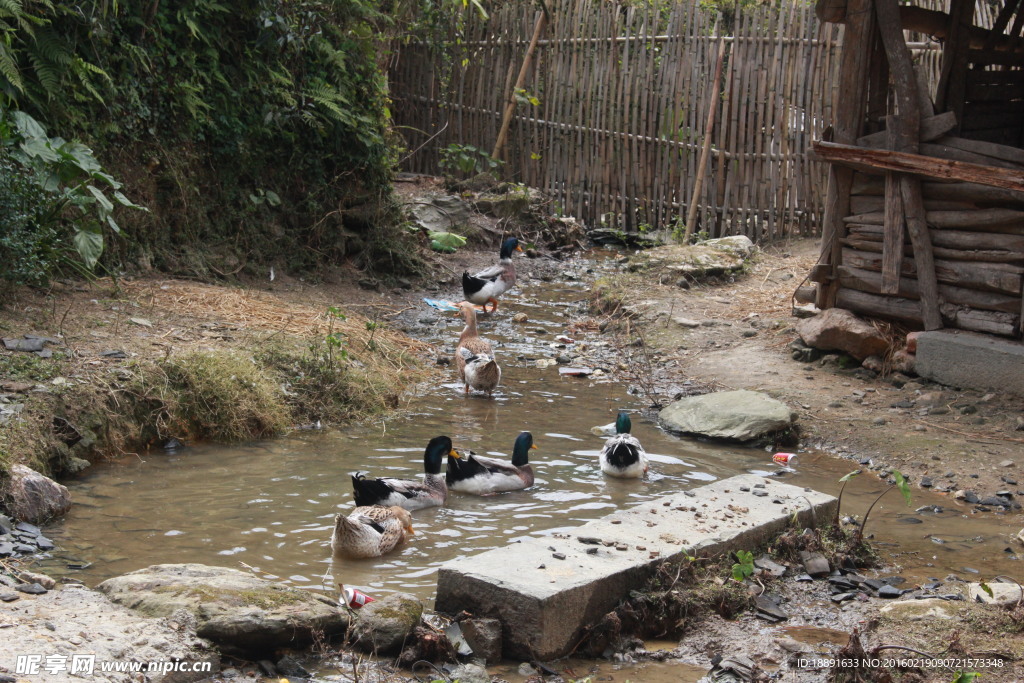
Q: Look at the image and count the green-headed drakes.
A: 4